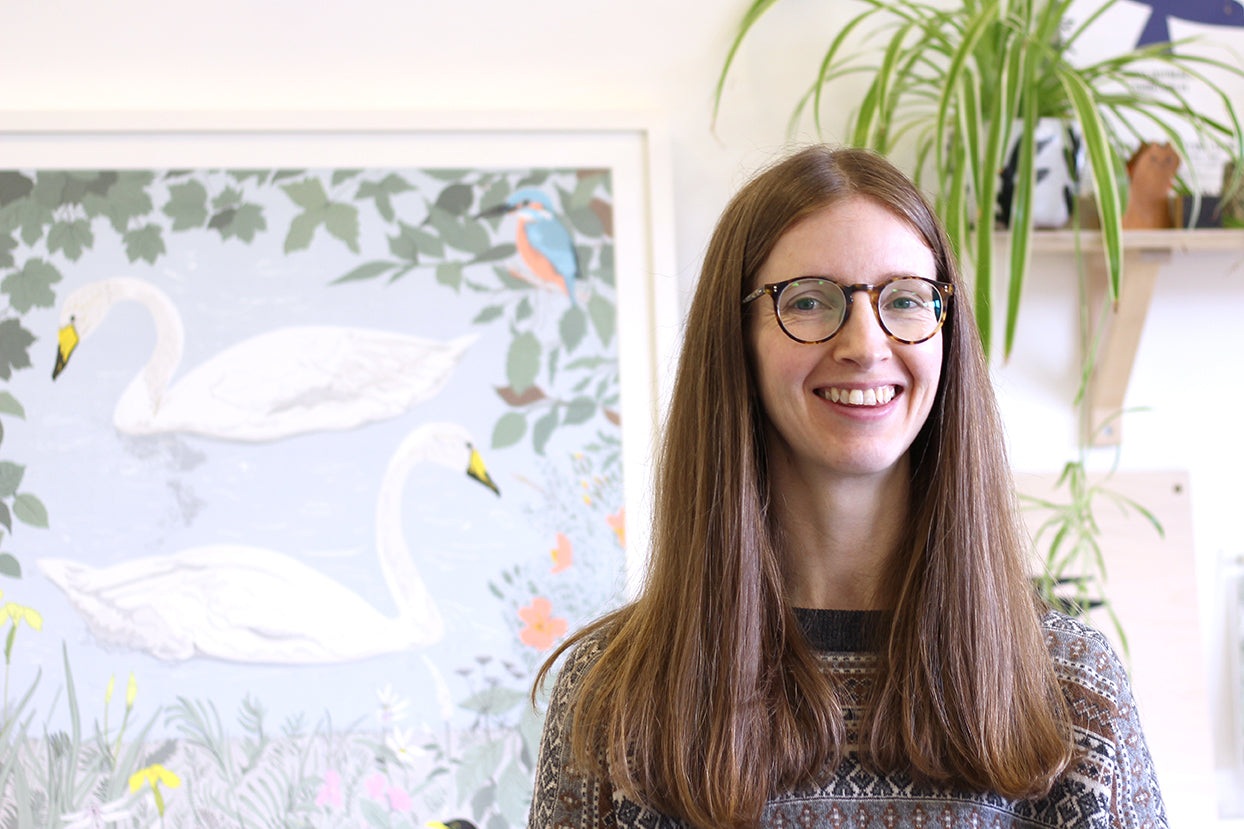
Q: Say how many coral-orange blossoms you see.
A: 3